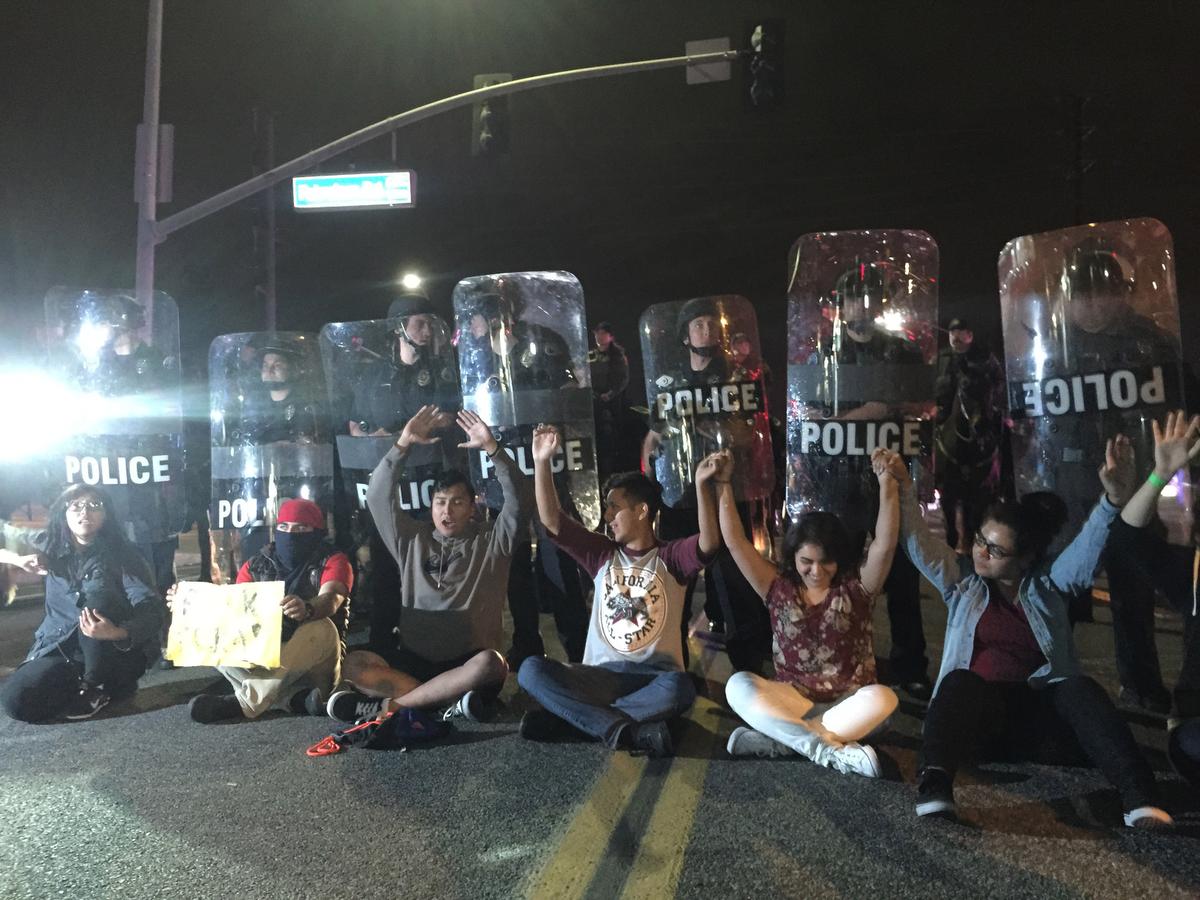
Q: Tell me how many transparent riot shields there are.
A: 7